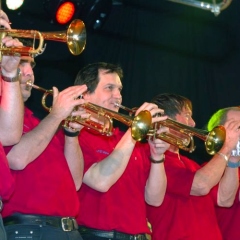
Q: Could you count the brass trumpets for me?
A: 3